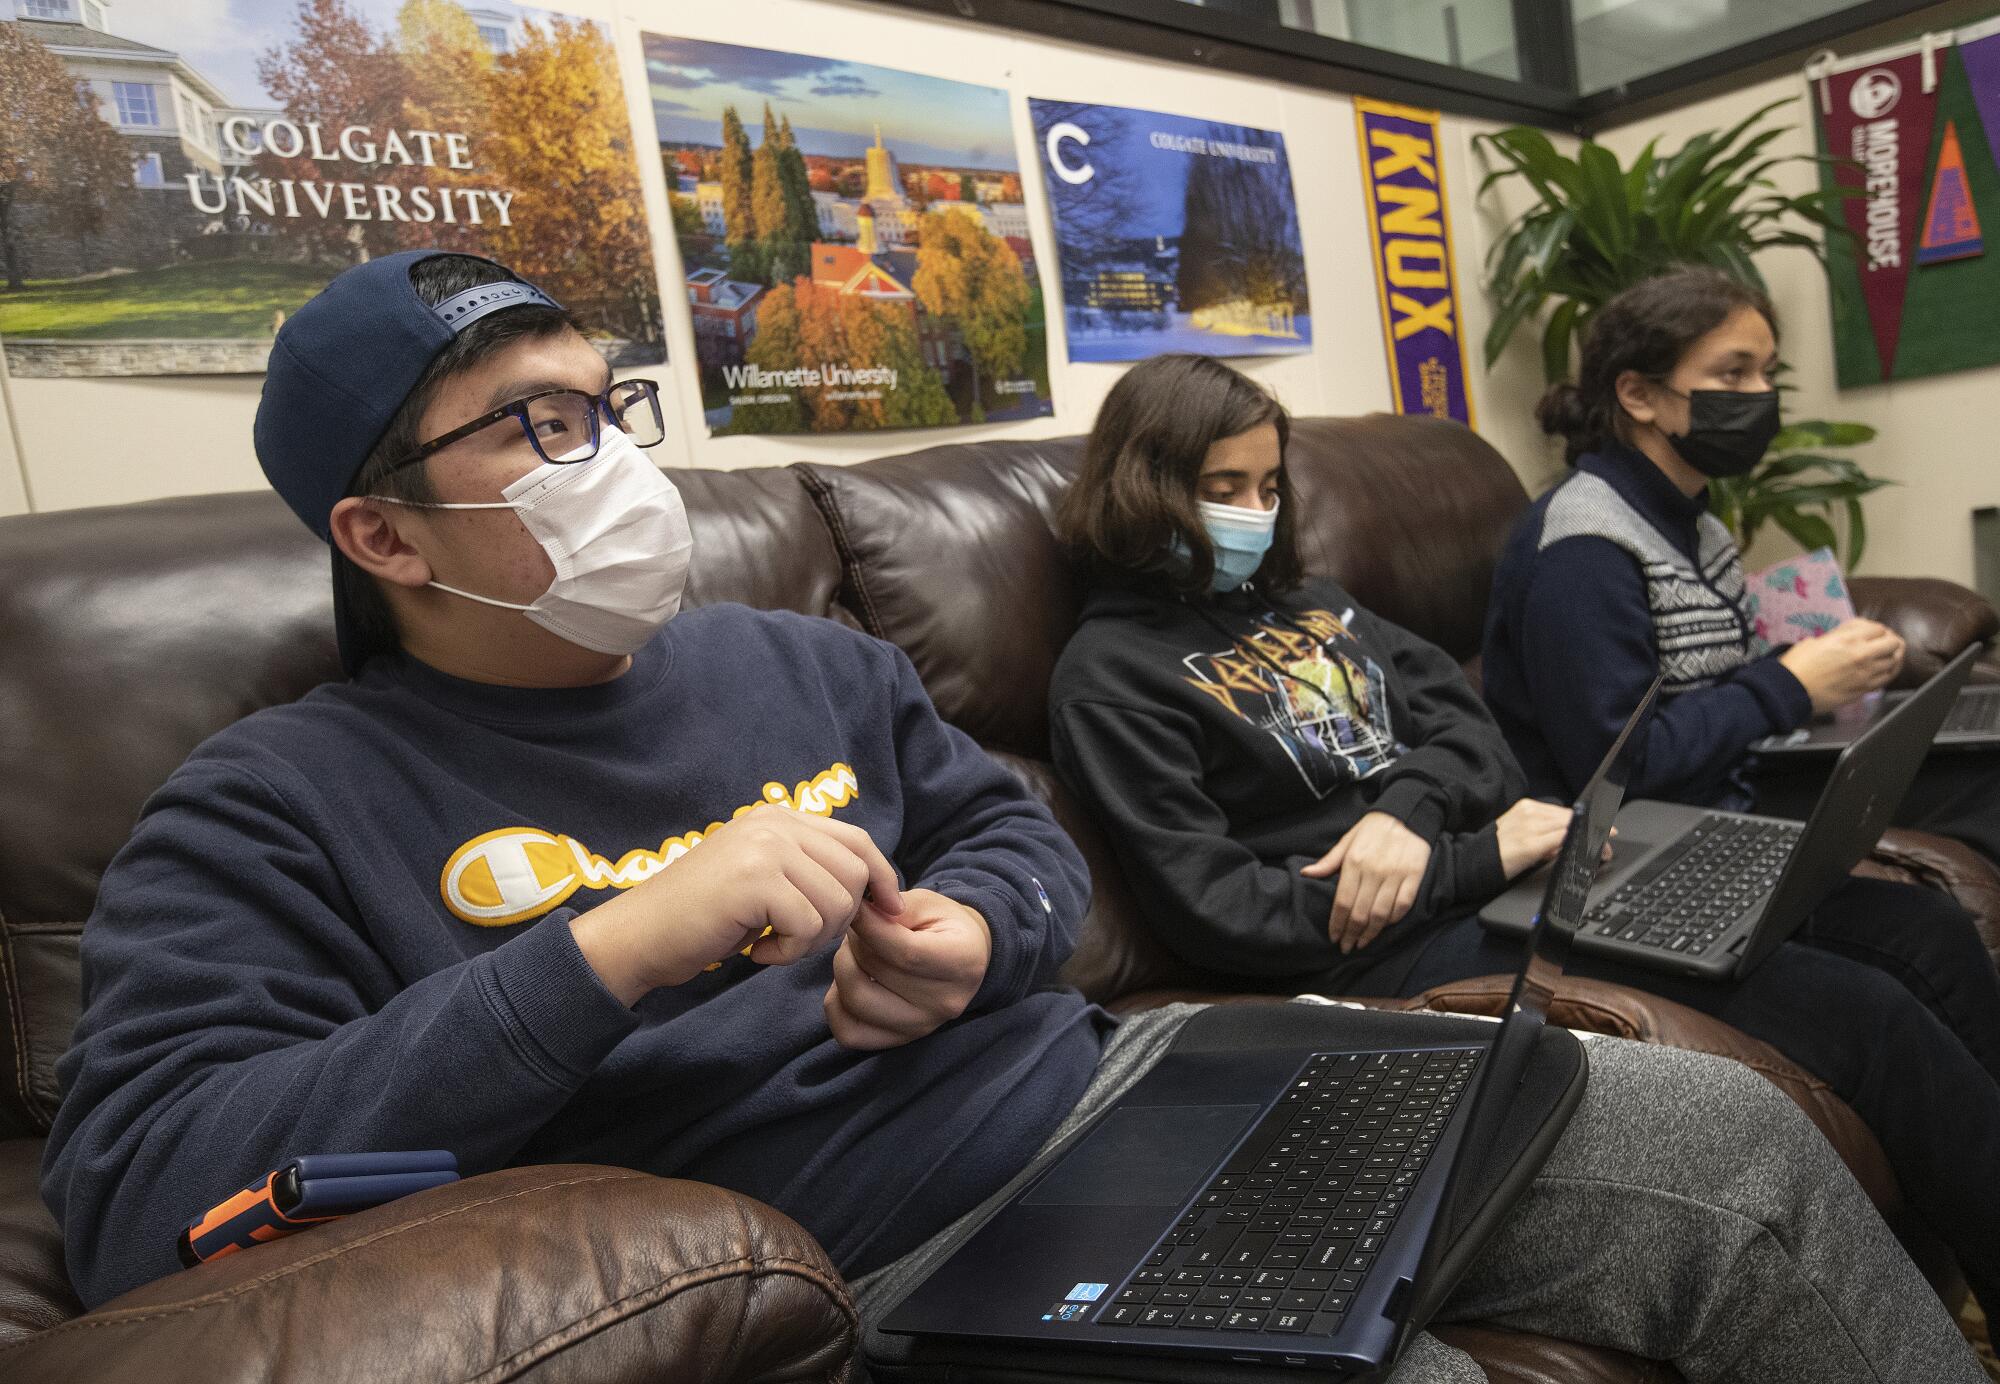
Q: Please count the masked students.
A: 3